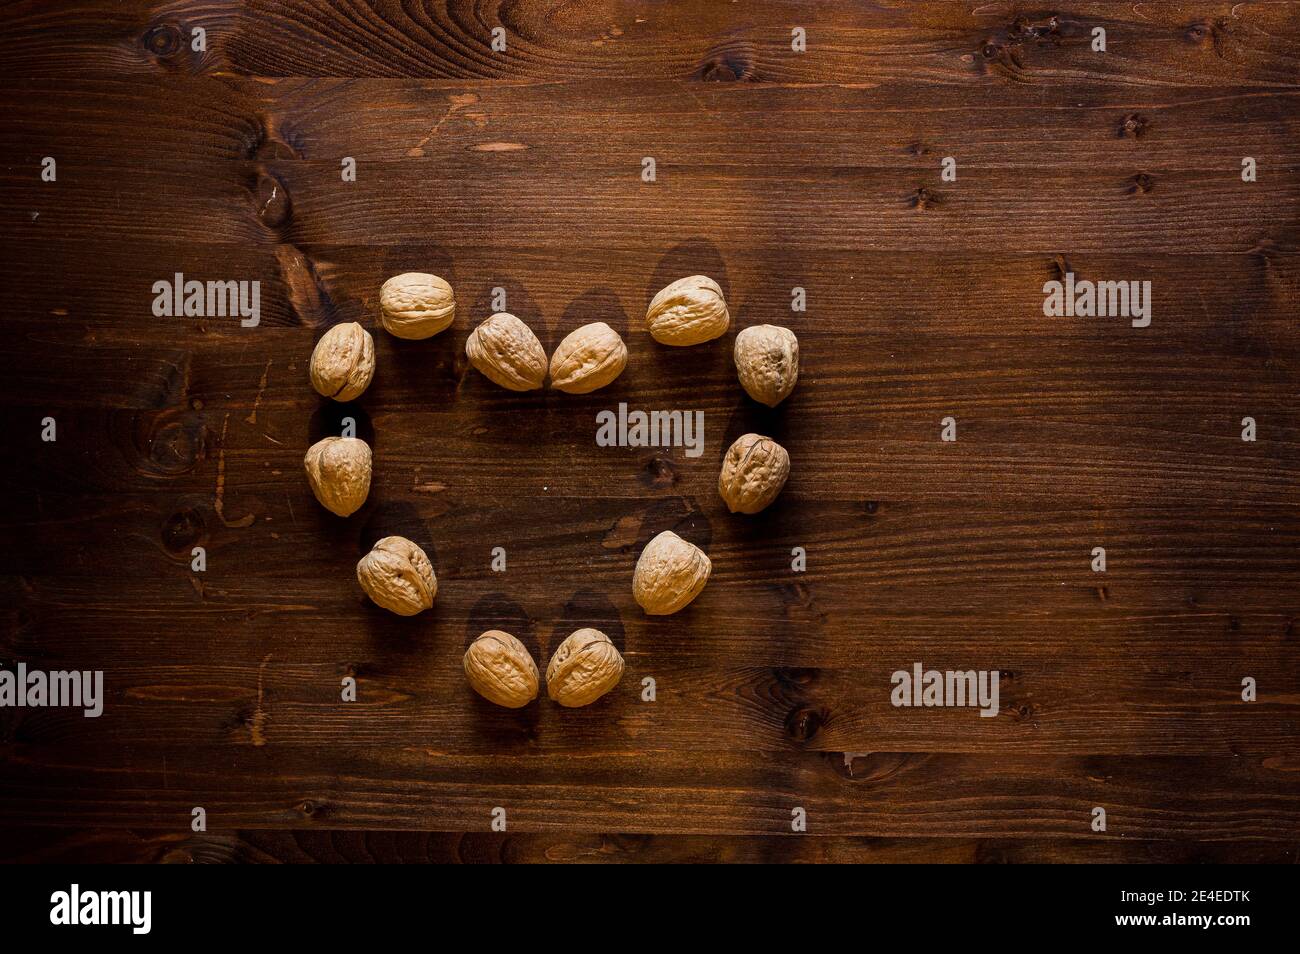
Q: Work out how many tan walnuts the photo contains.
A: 12